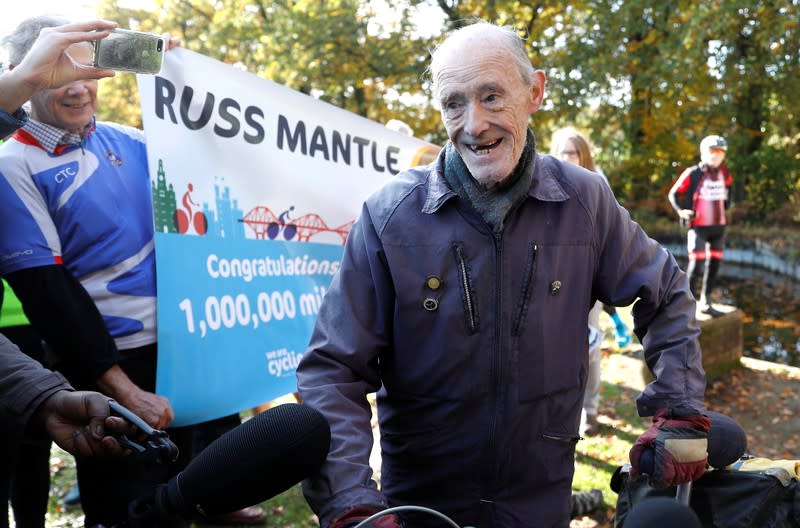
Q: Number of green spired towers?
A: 3